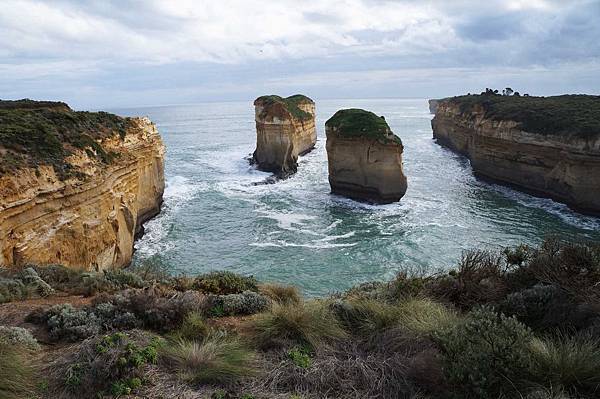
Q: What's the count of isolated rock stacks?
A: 2